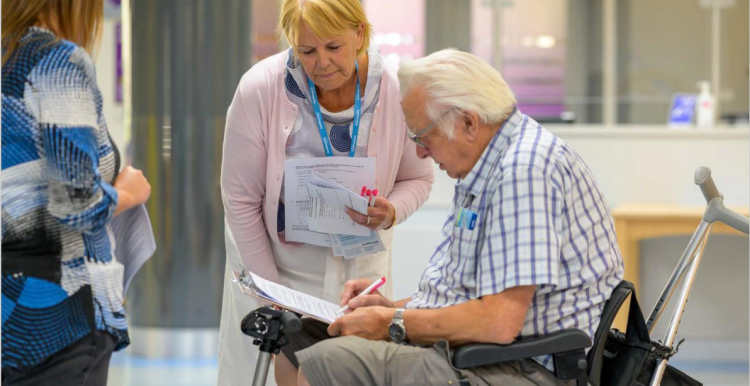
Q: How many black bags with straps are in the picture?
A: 1